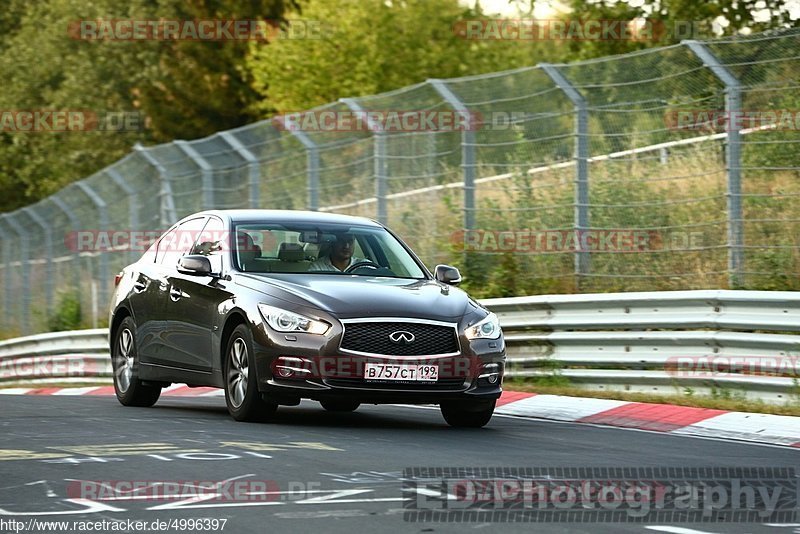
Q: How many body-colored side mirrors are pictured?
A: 2